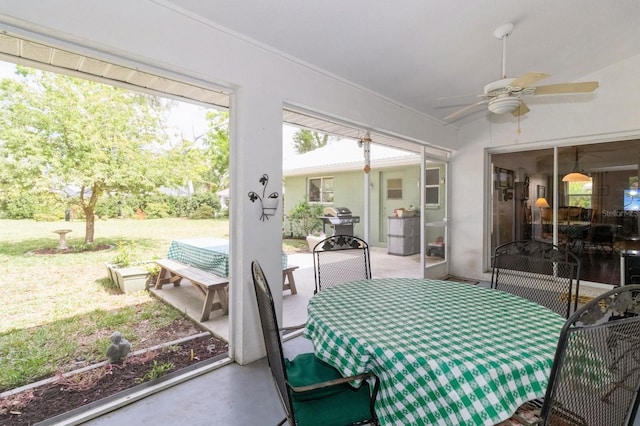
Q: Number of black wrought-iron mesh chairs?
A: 4